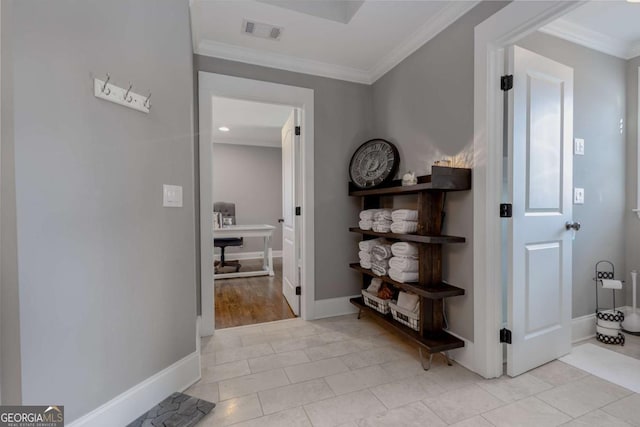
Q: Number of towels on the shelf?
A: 14